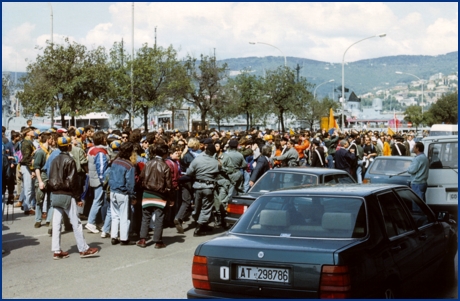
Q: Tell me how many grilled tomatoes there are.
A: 0